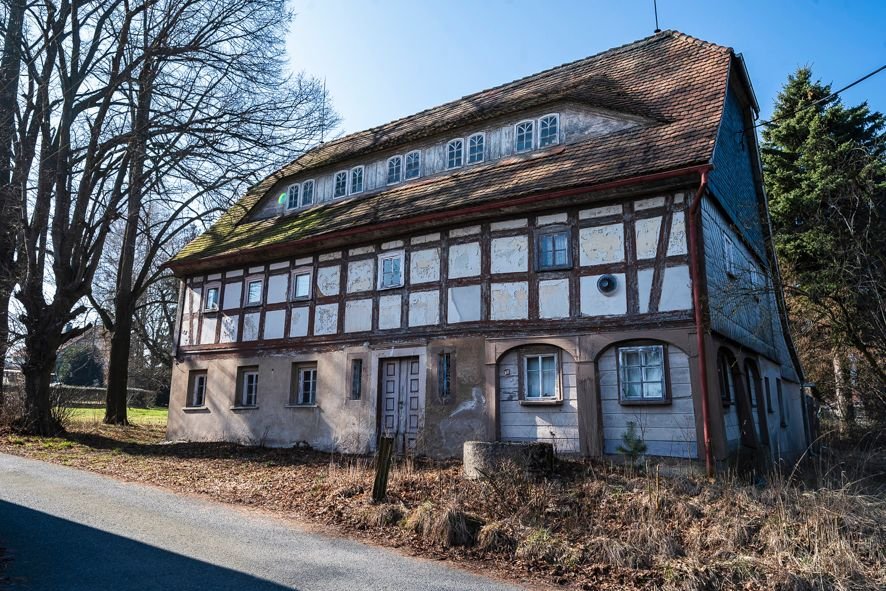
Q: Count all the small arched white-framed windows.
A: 10